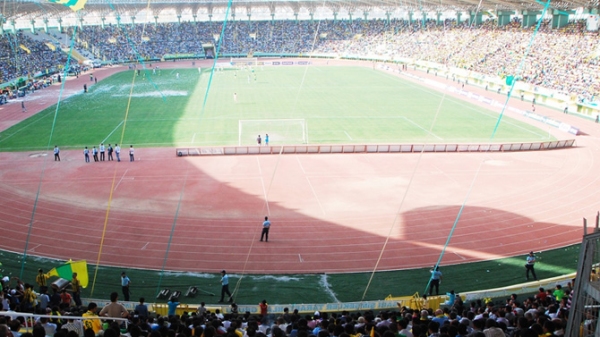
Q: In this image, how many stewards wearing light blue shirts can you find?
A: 5